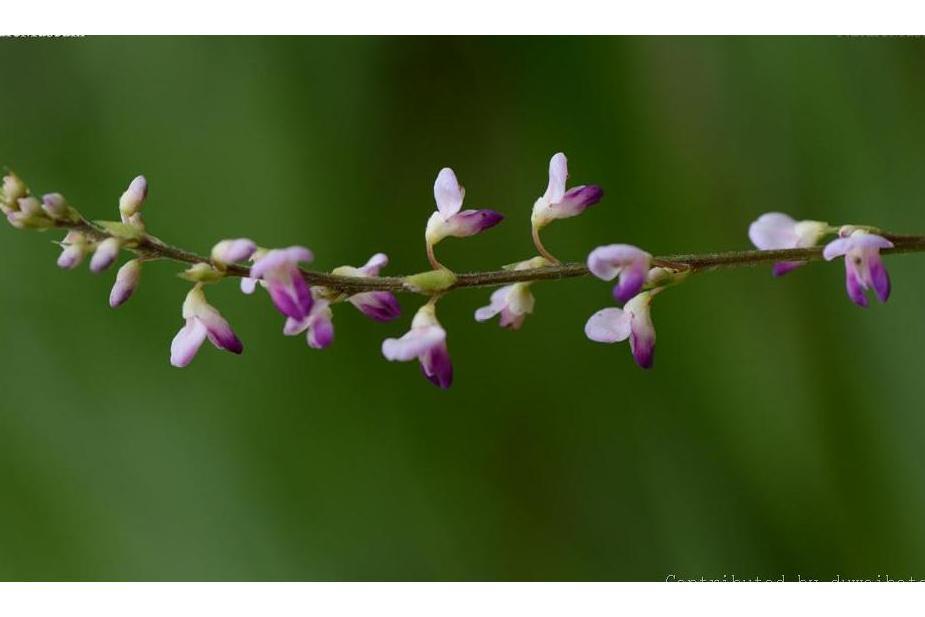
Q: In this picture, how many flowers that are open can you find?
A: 12